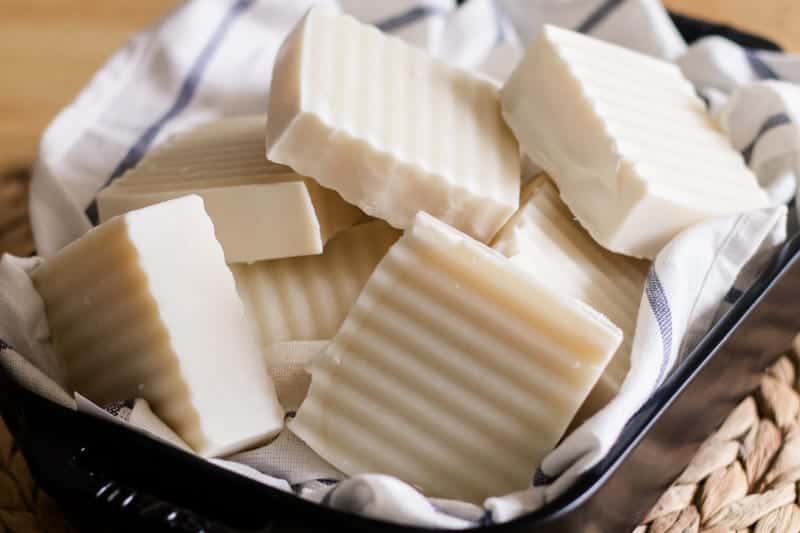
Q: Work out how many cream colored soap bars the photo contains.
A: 7